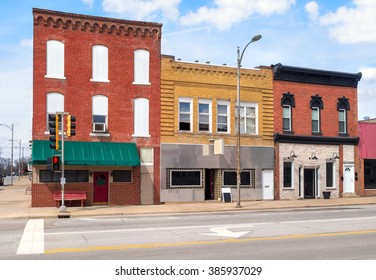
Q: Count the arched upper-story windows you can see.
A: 9